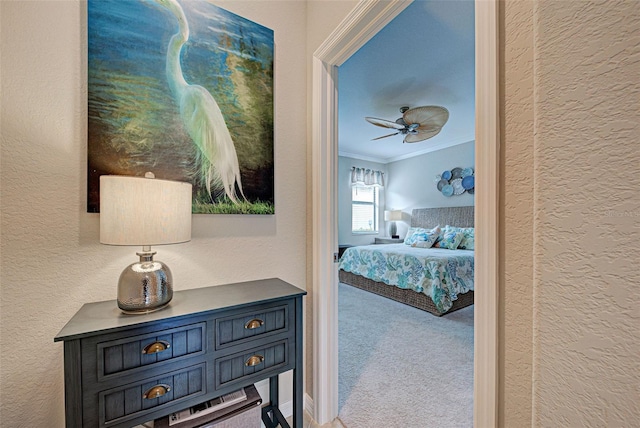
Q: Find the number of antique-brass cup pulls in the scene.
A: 4